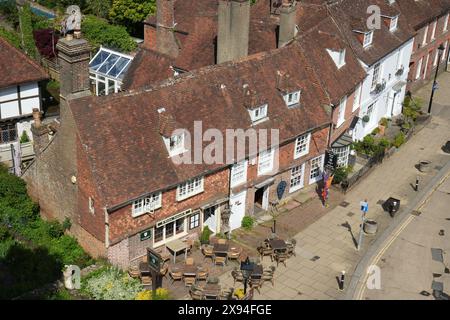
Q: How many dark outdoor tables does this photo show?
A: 6